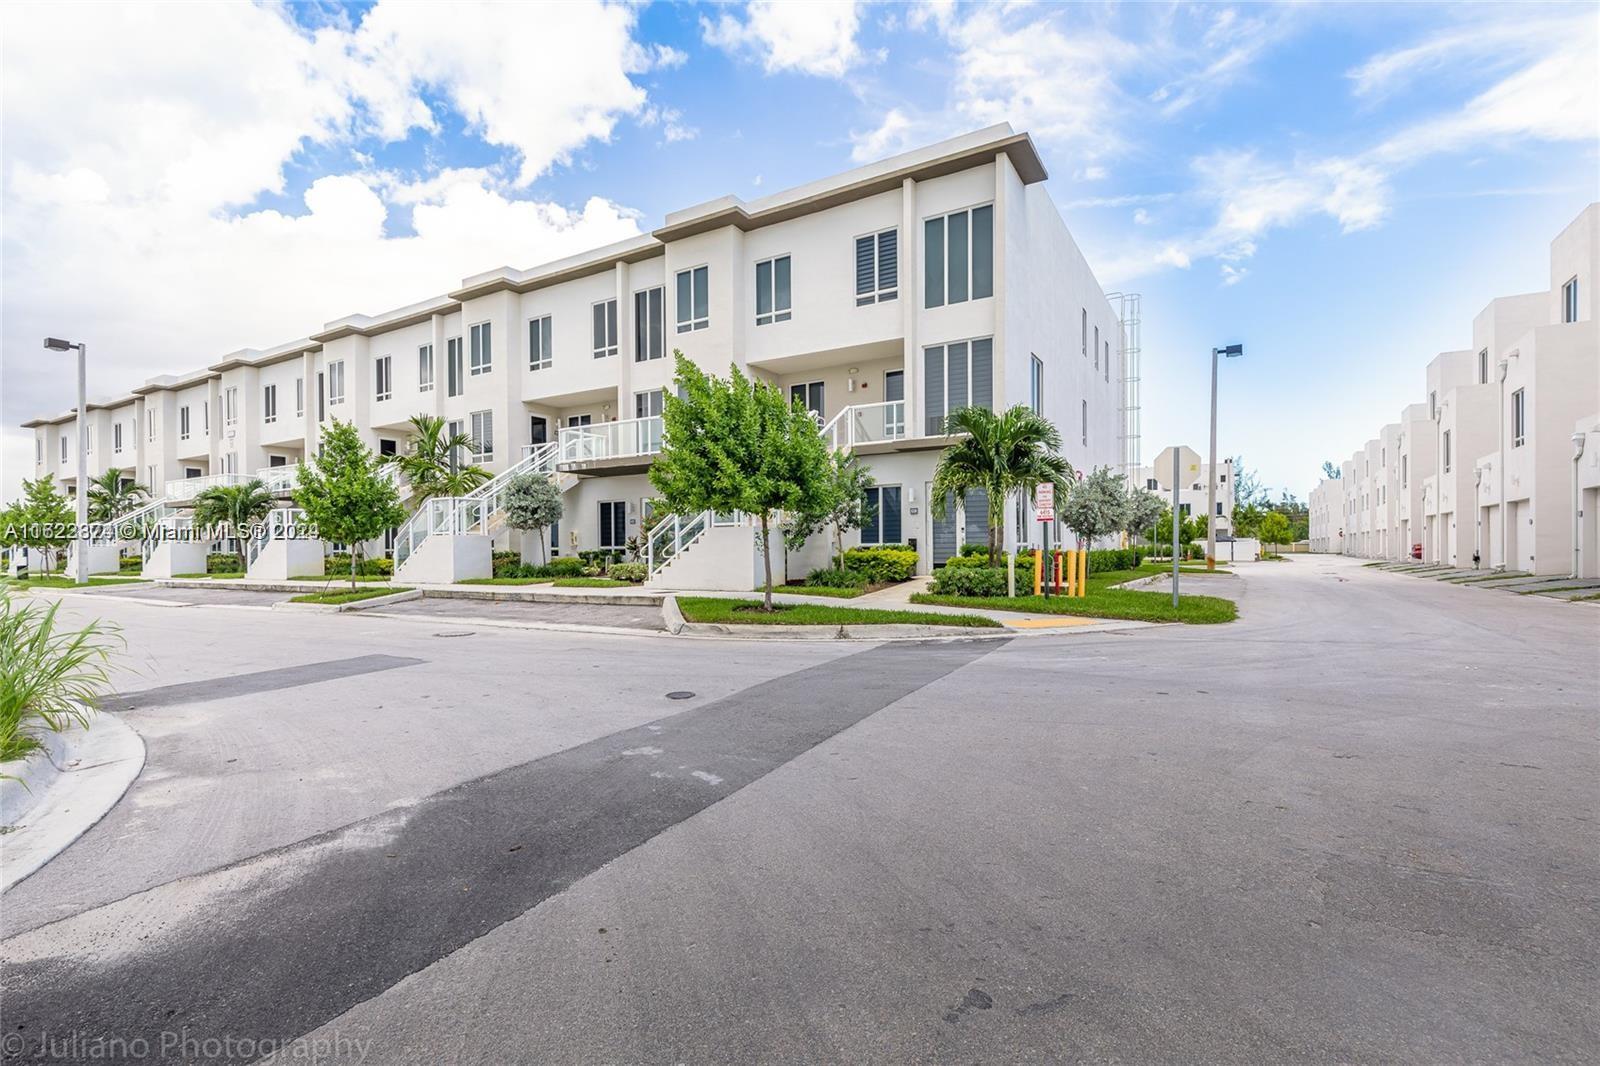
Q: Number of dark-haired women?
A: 0